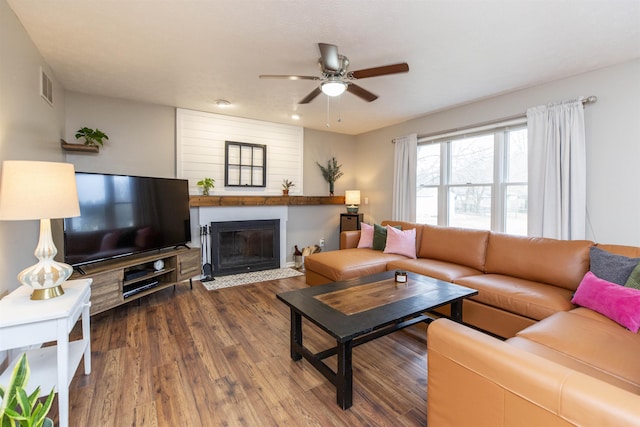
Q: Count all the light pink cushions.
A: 2